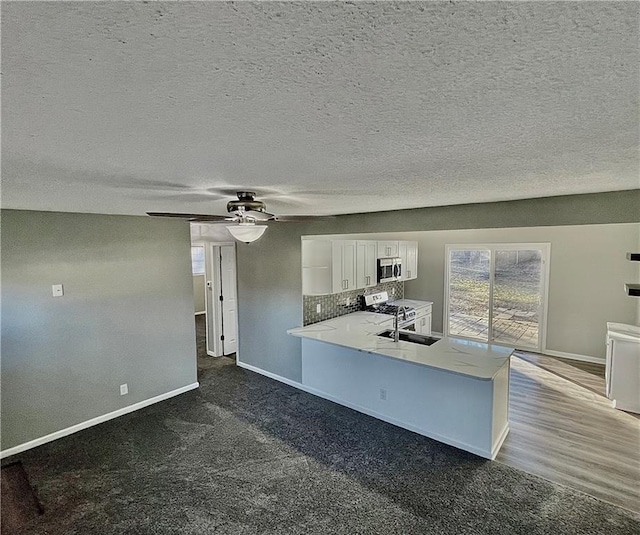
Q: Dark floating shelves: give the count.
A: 2